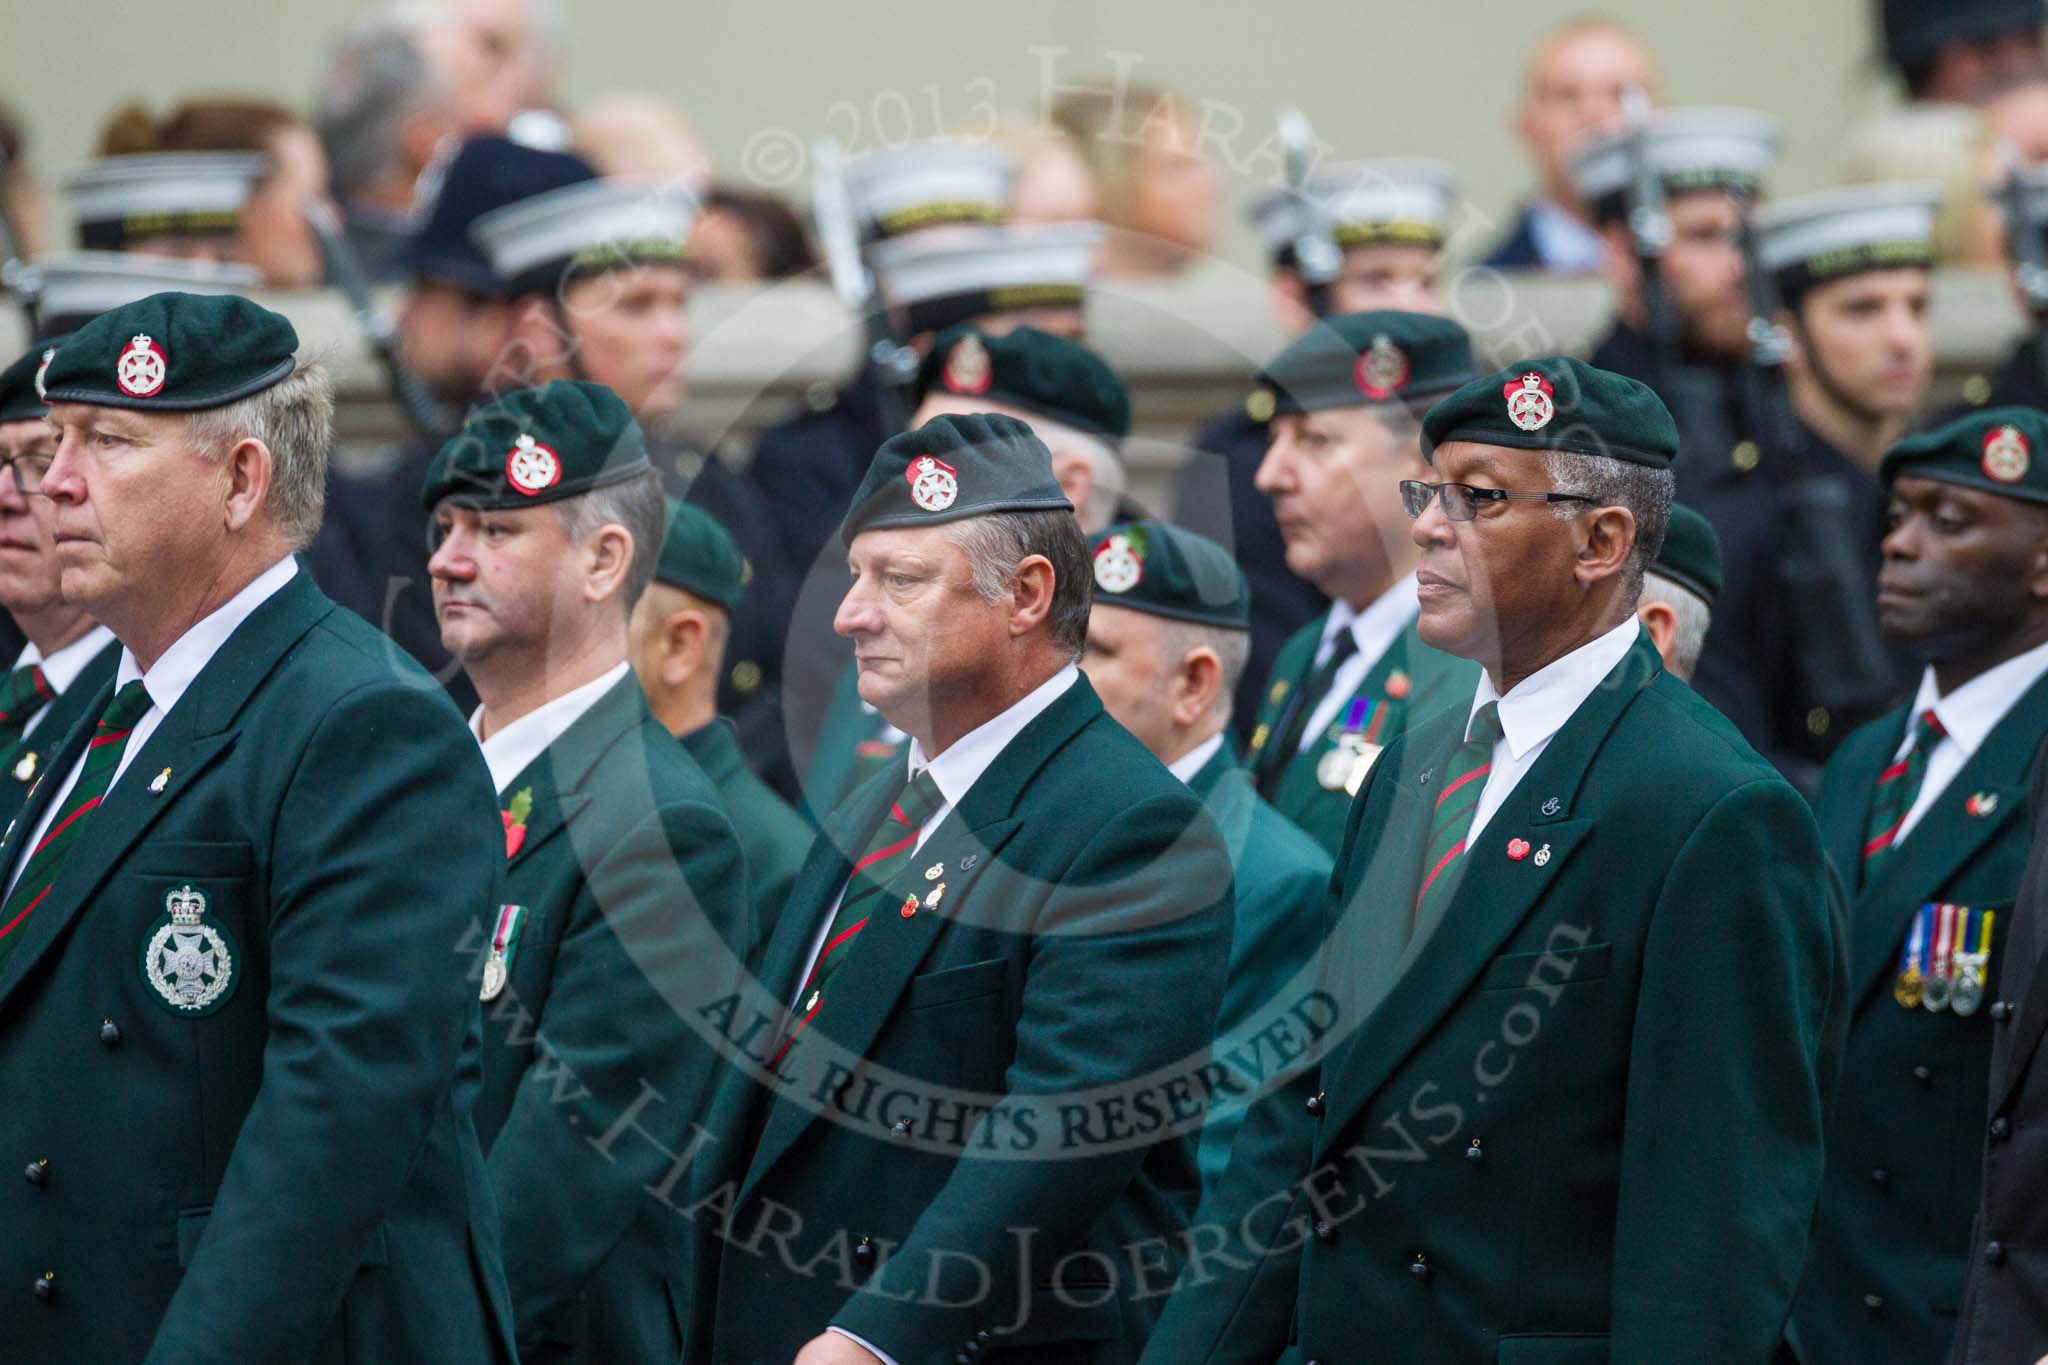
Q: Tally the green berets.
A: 11